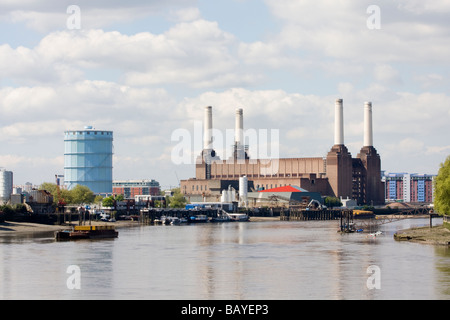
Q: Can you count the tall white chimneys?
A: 4